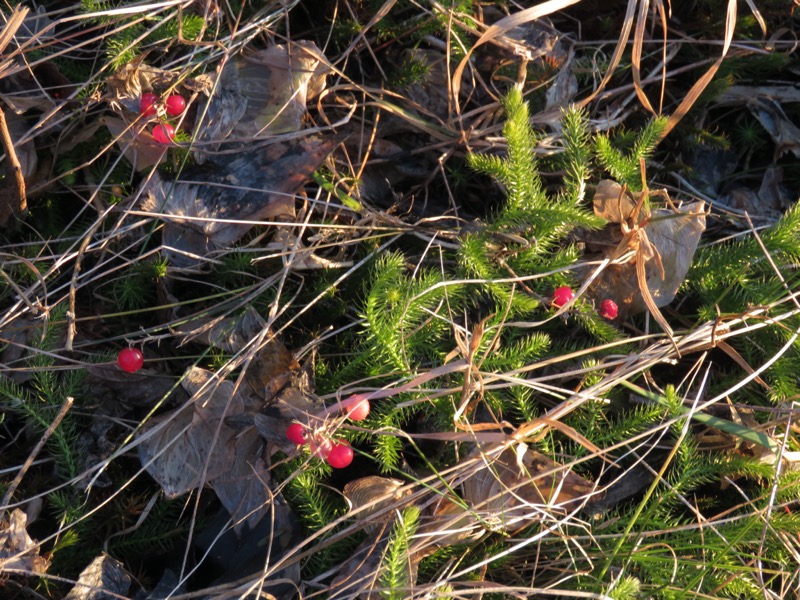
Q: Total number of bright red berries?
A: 10